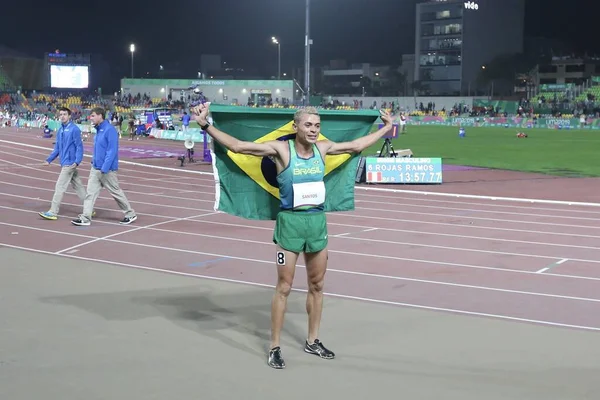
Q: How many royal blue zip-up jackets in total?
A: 2